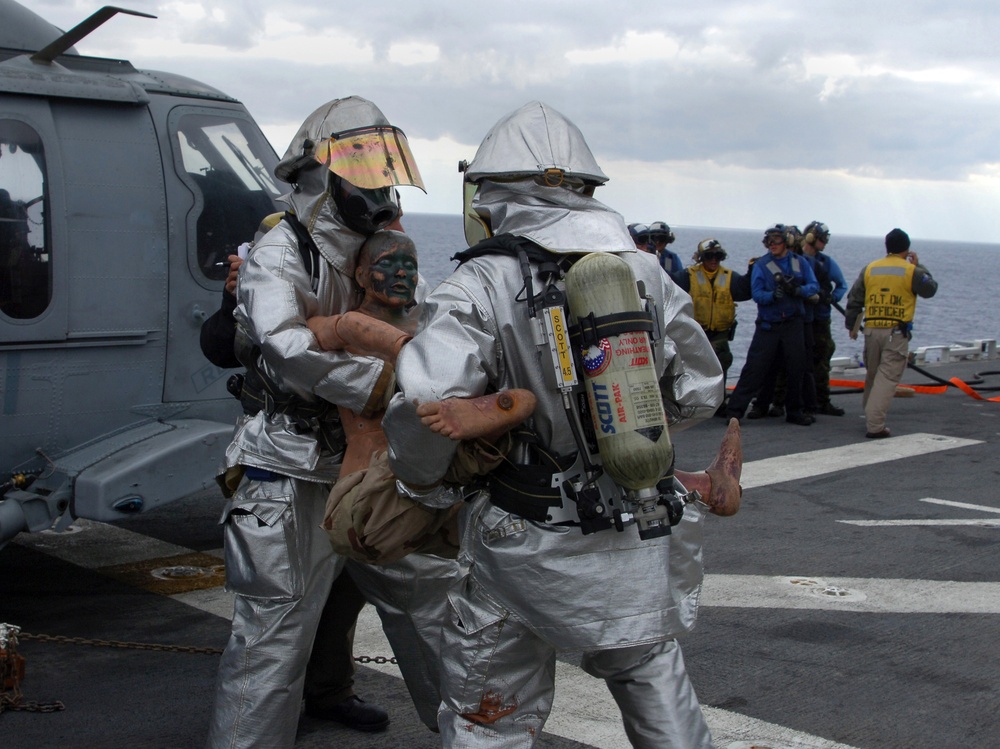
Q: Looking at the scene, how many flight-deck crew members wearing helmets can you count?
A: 6